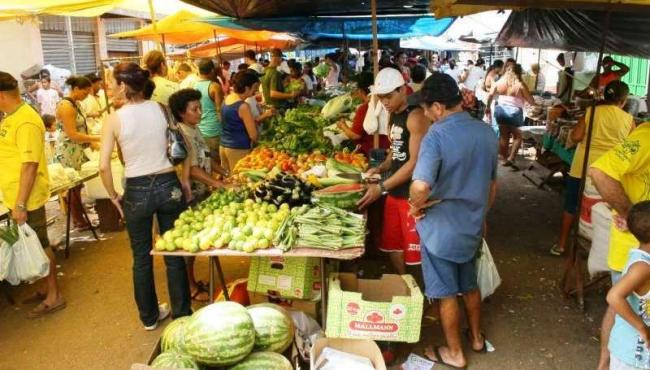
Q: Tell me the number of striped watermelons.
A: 5